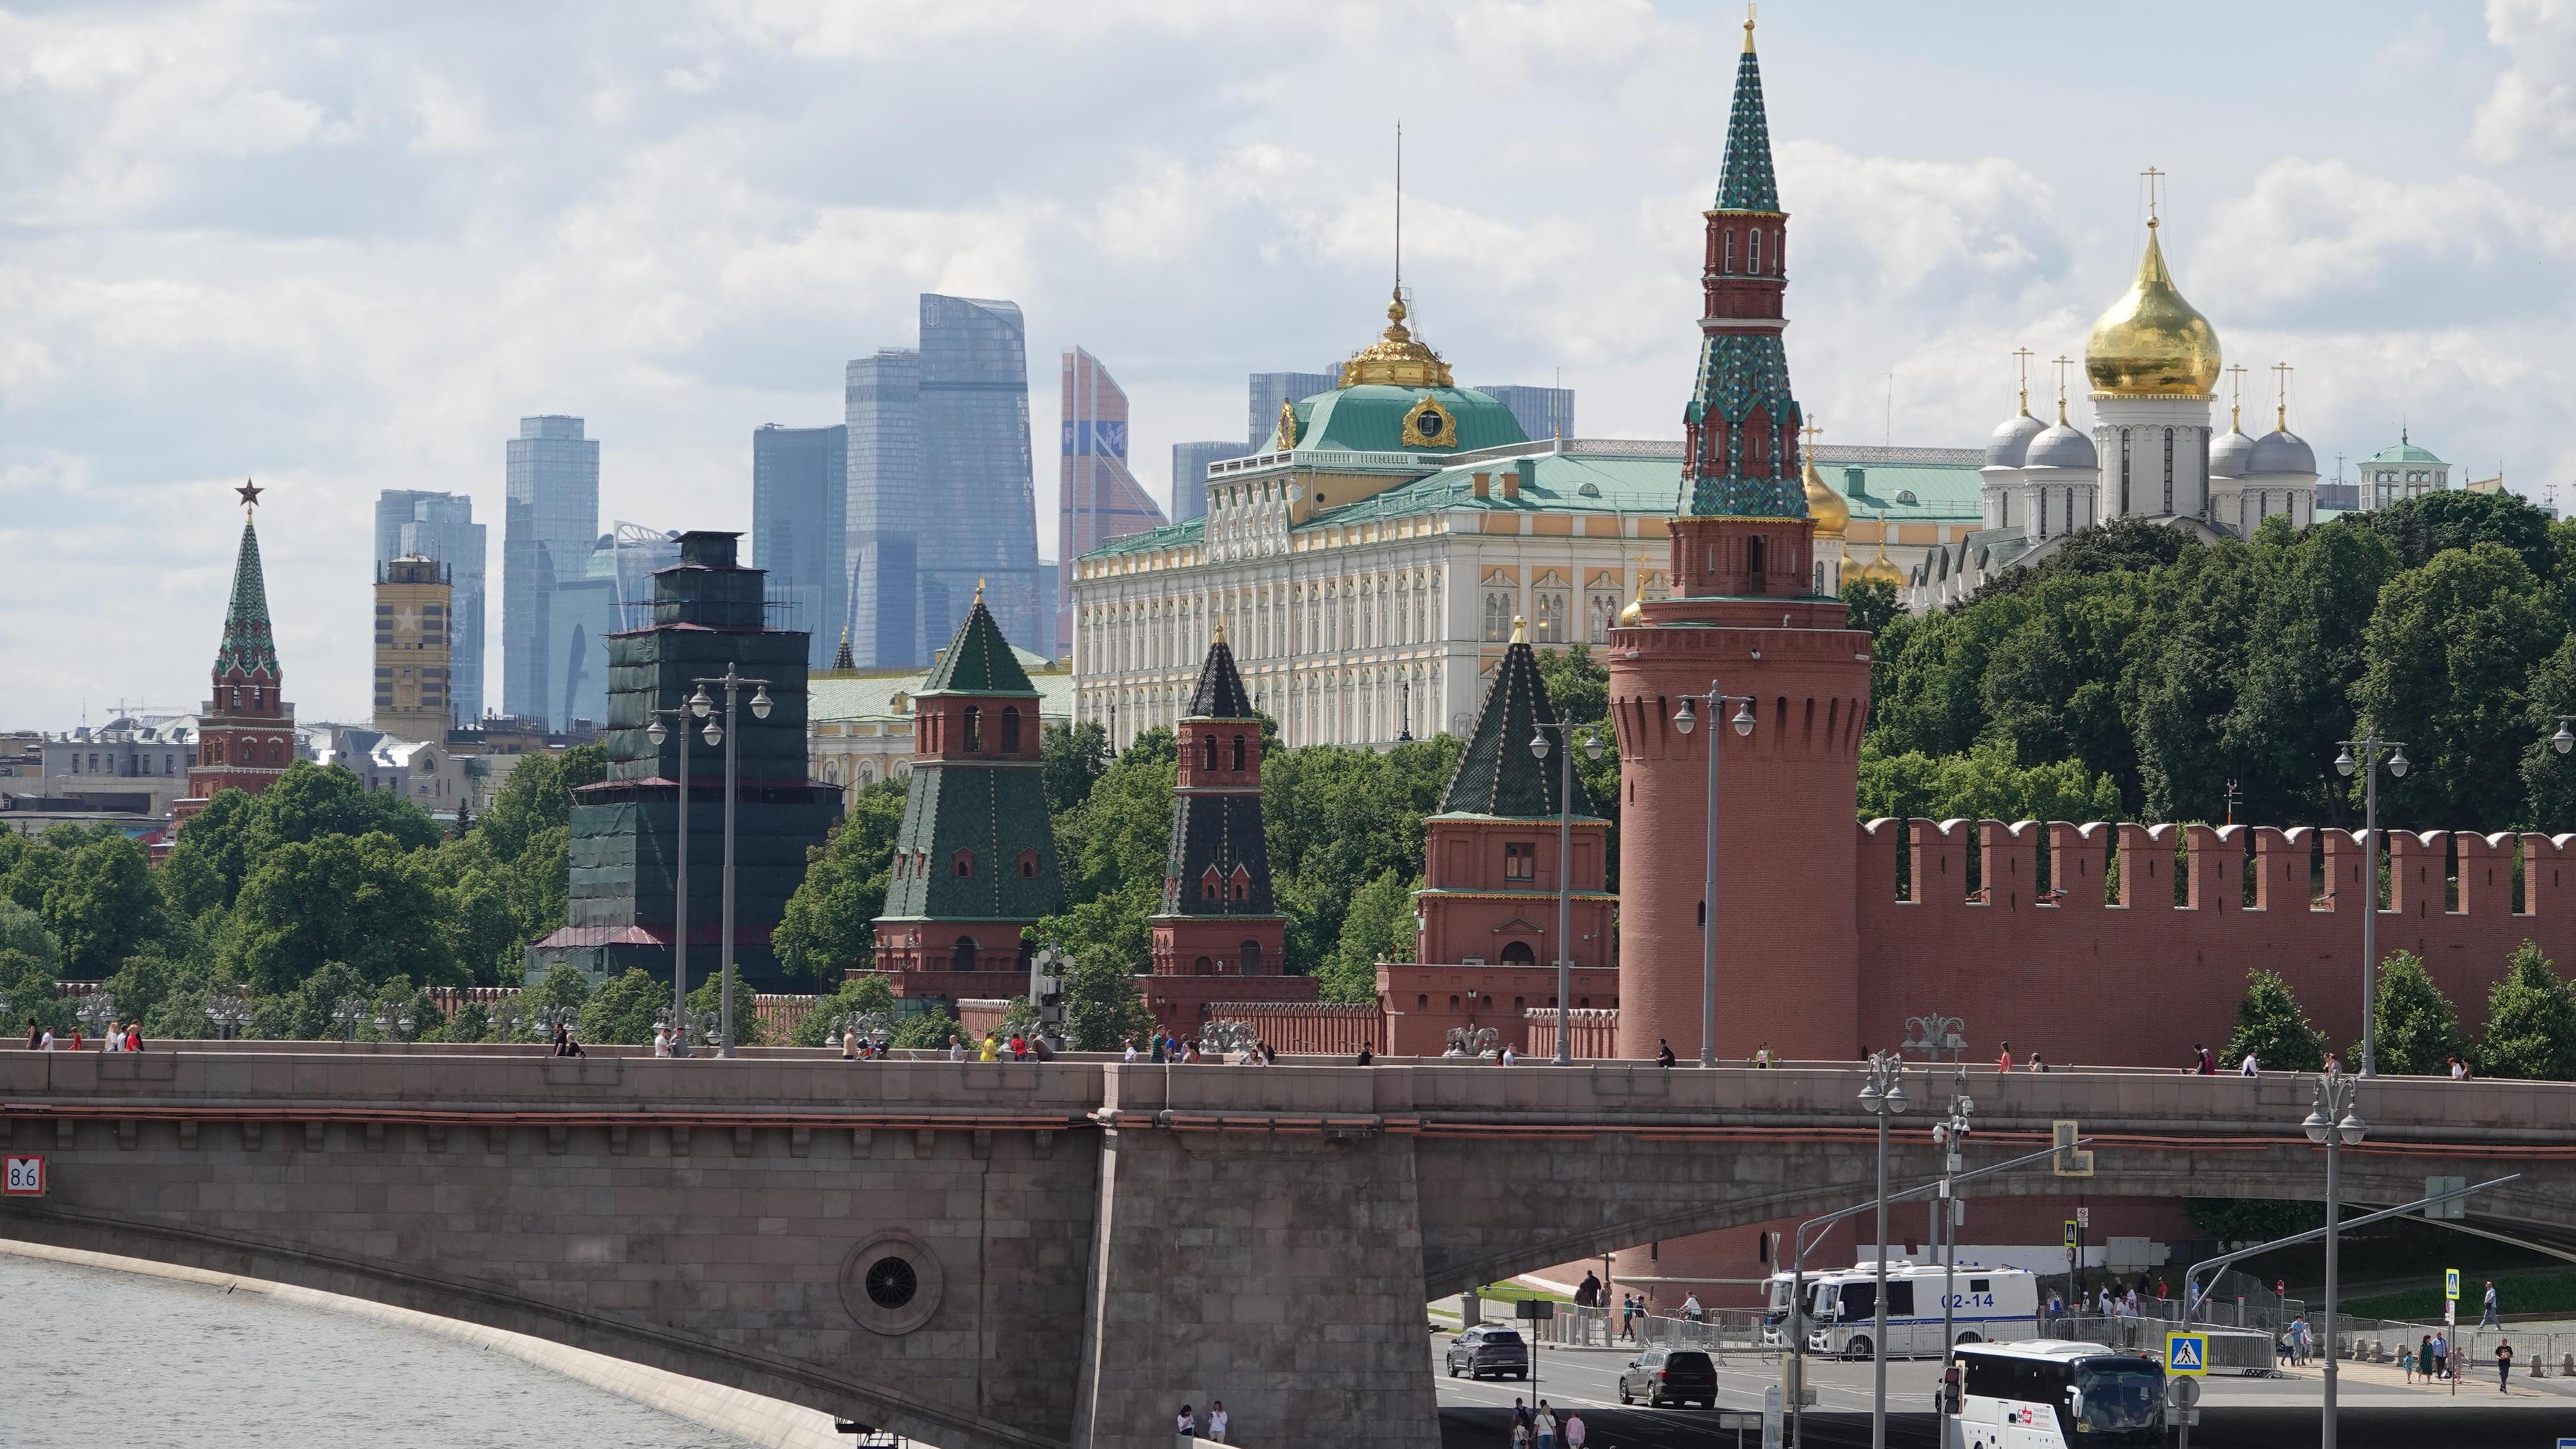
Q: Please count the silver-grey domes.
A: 4